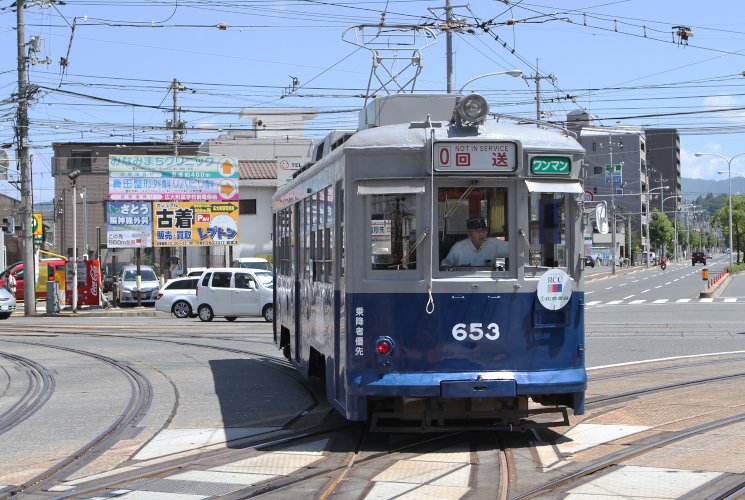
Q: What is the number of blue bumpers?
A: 1